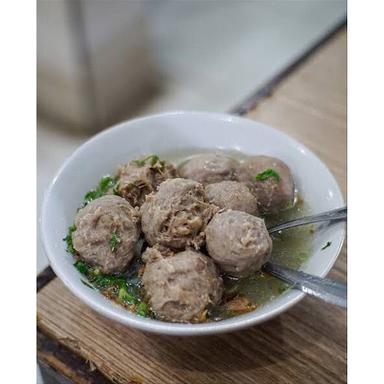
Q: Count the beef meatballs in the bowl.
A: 8